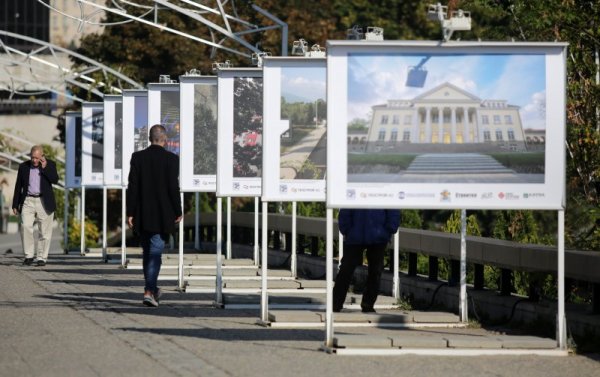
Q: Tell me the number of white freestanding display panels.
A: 9